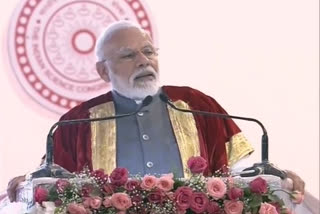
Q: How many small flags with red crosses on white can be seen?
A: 0